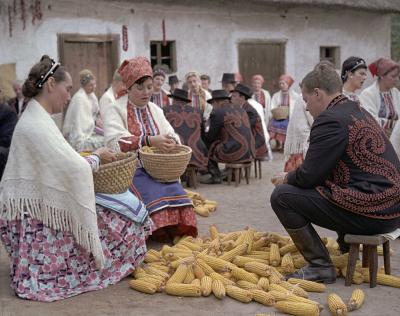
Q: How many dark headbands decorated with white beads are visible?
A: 2